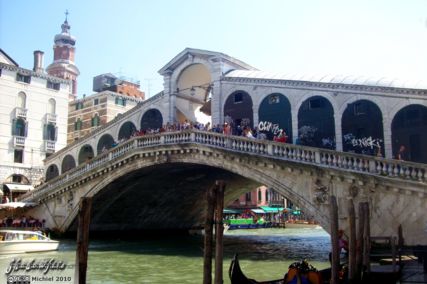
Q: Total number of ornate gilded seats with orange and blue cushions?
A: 1